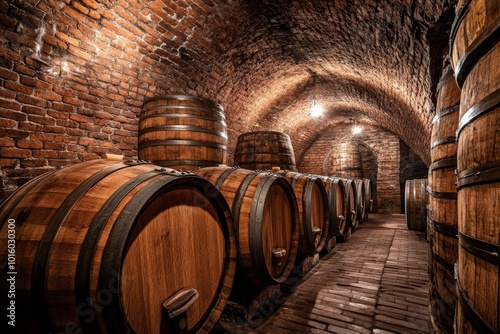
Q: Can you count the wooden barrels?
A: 13